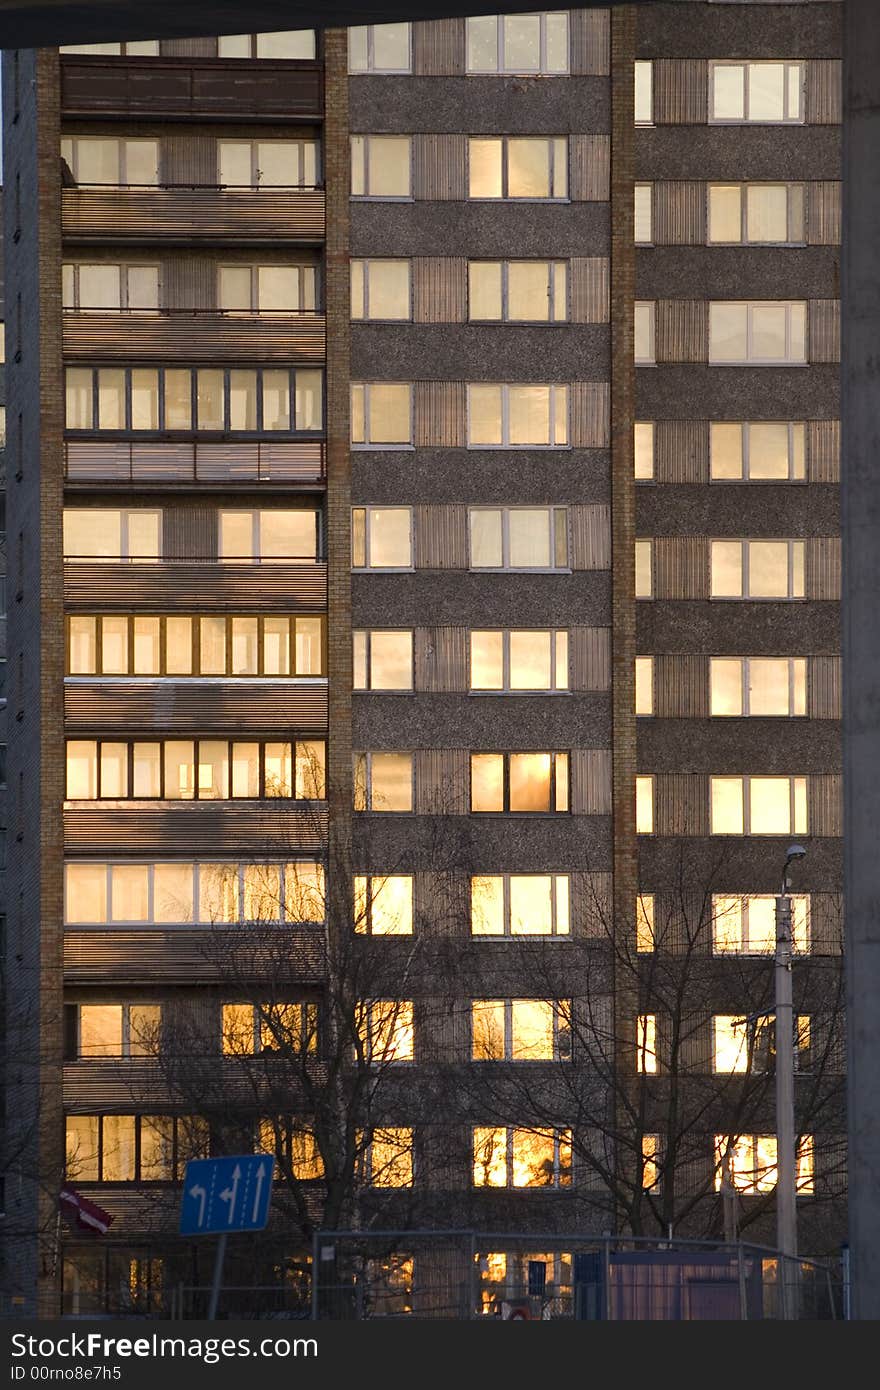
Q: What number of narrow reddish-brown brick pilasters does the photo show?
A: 3